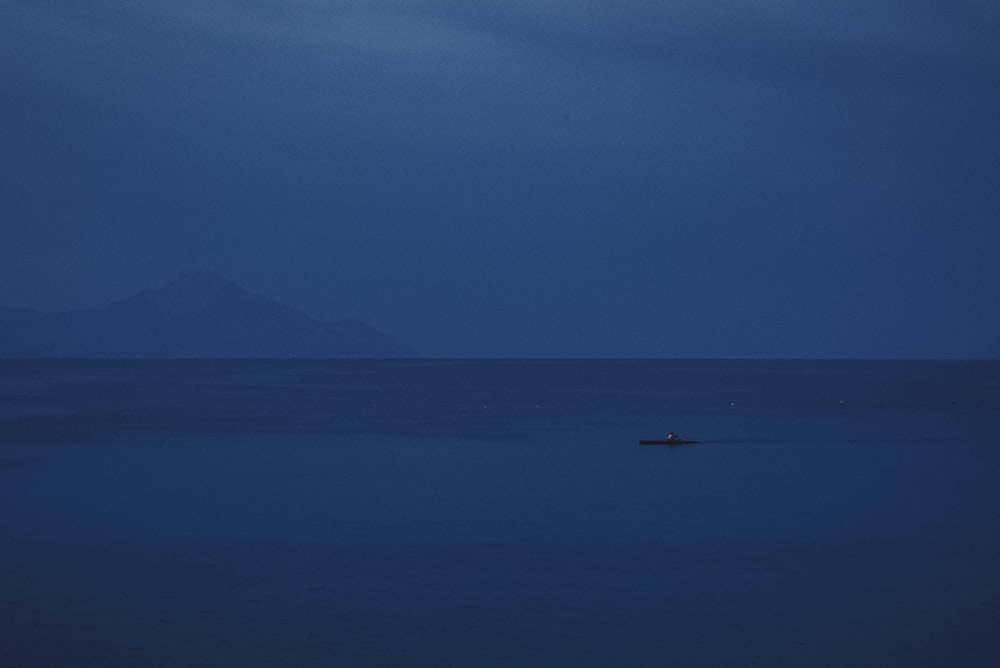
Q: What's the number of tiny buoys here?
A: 5